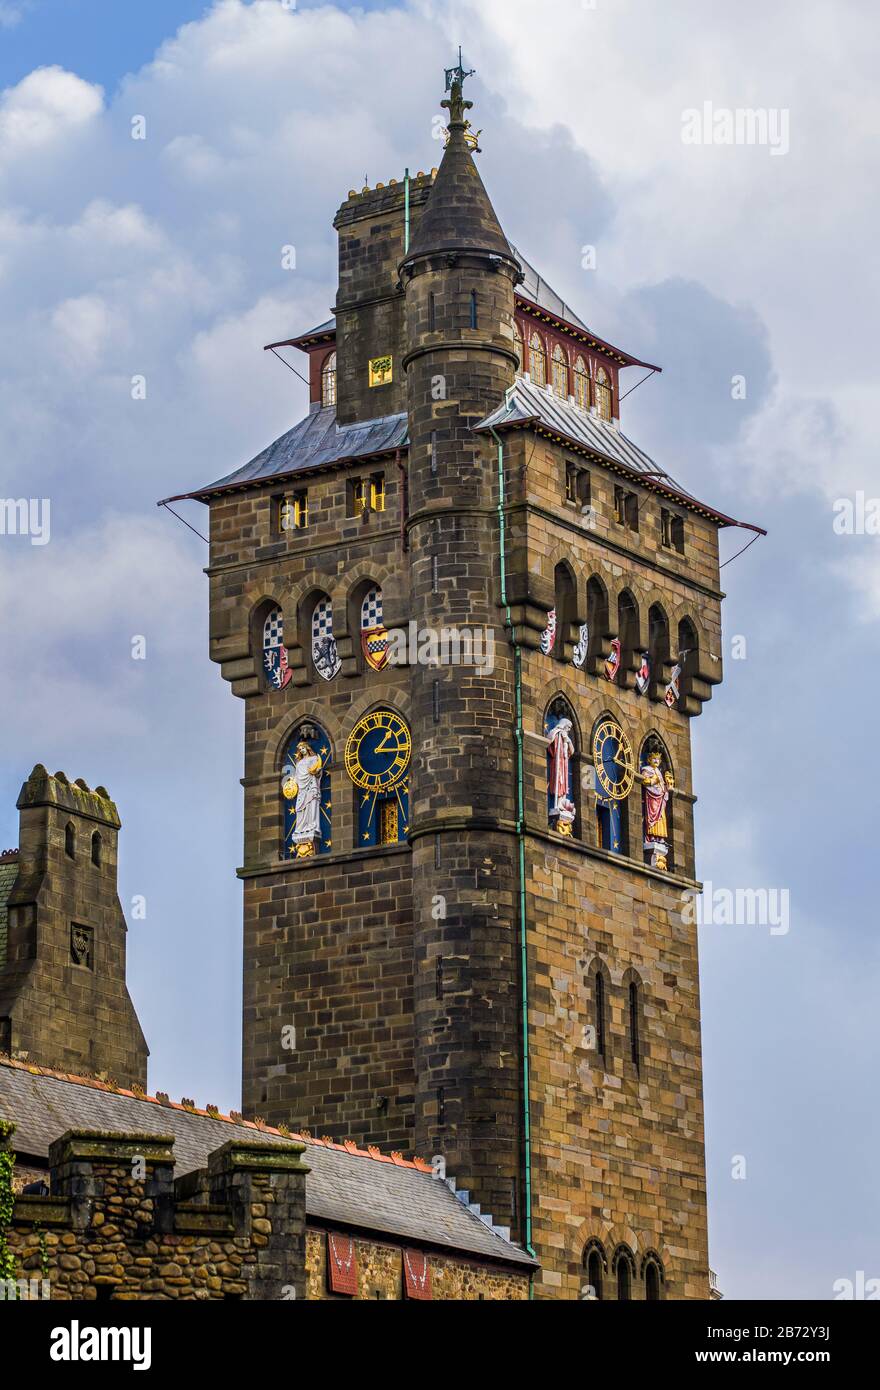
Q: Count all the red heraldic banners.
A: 2